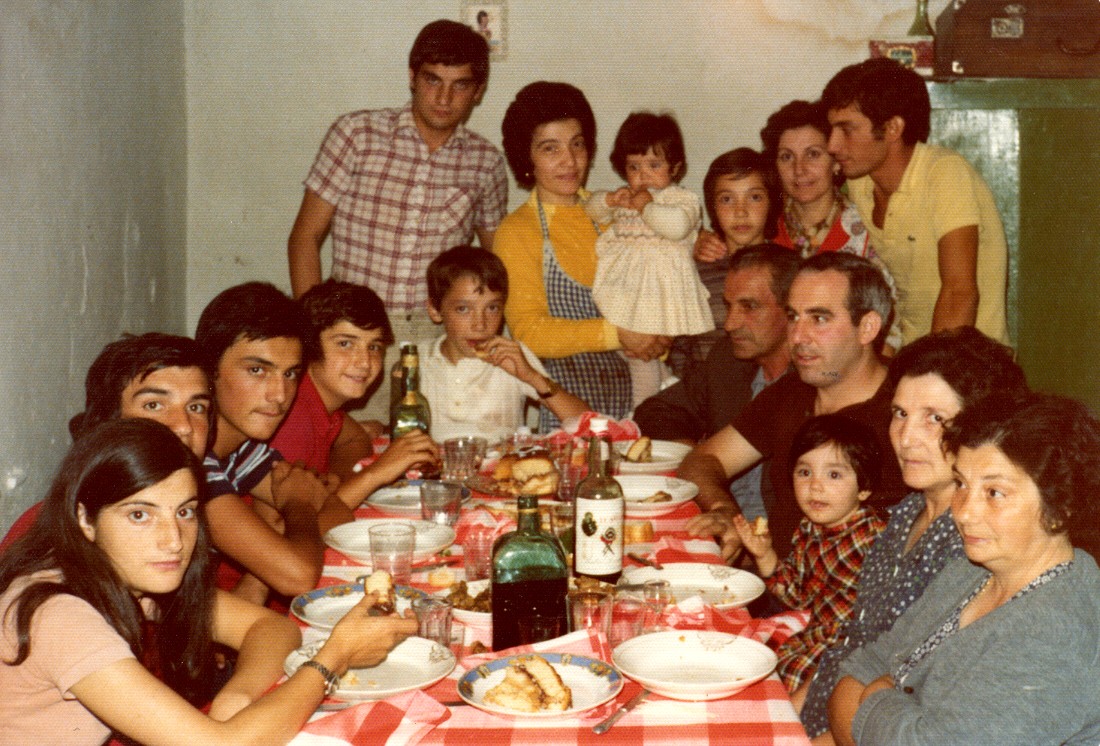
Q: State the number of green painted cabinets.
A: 1